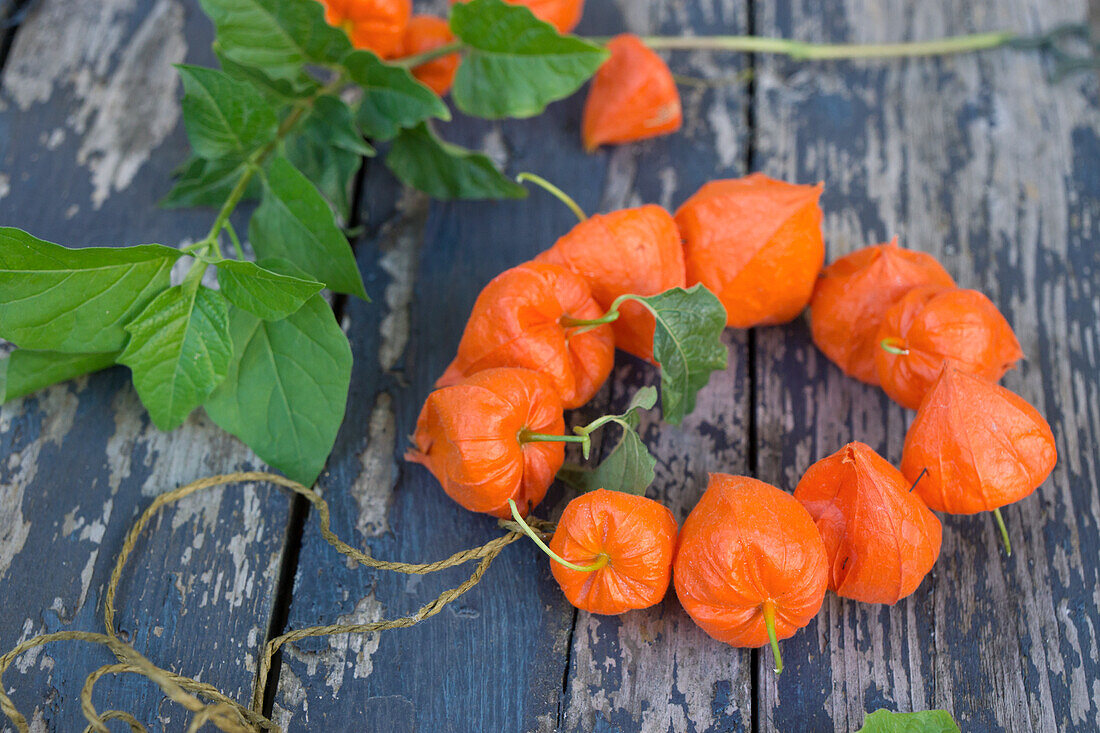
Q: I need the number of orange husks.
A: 14